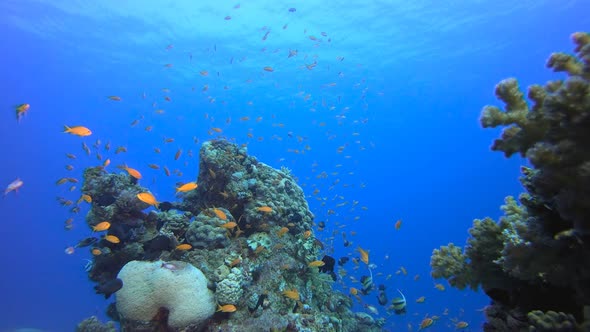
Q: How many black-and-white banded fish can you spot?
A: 2